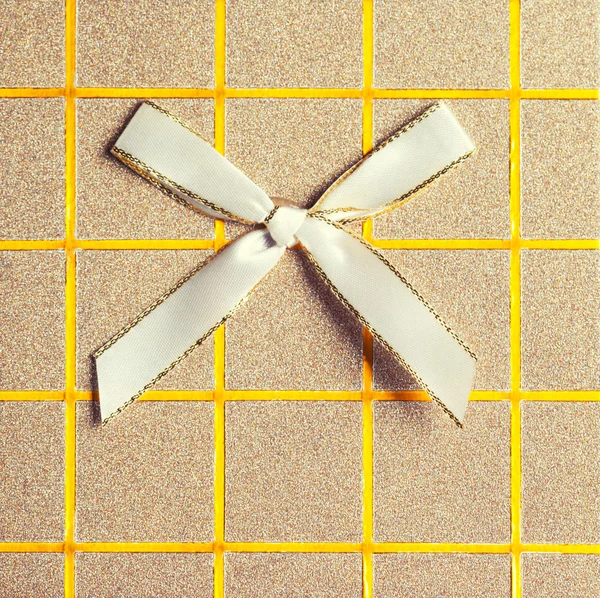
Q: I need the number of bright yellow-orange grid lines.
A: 8